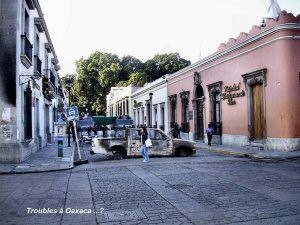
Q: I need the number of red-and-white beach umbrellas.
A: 0